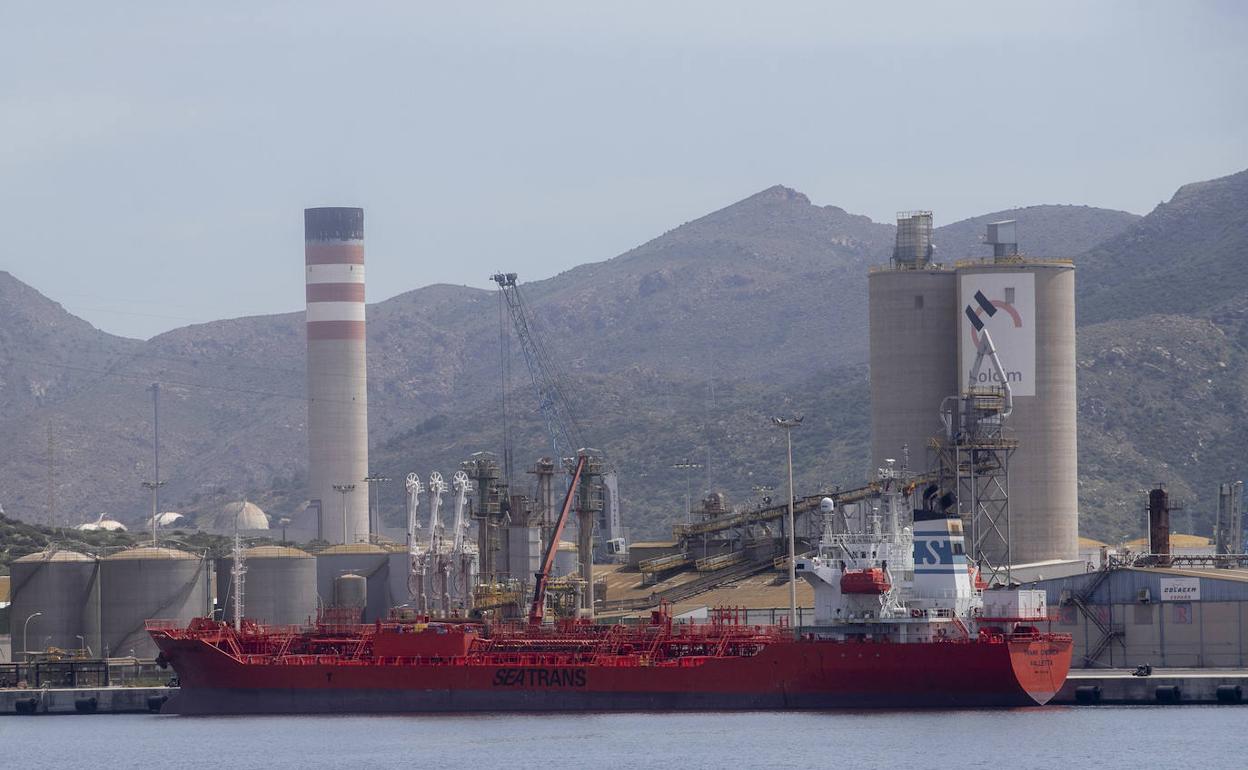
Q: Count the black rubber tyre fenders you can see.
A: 6